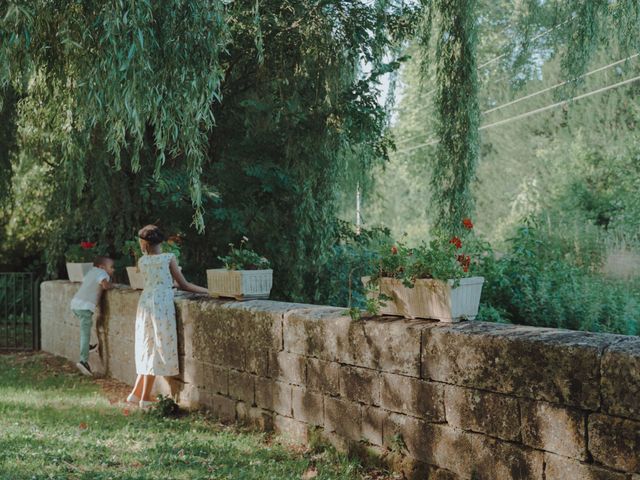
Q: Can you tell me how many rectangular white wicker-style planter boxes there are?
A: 4